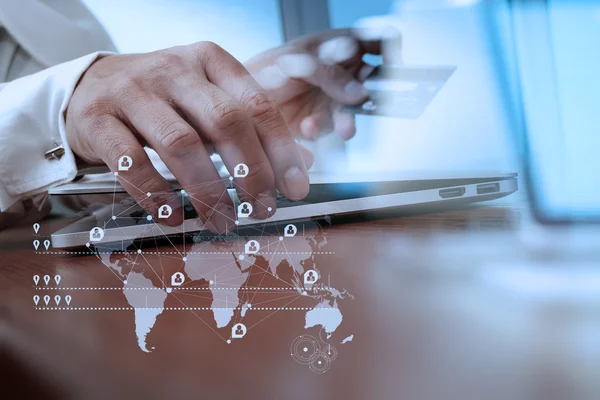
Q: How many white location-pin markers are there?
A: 10